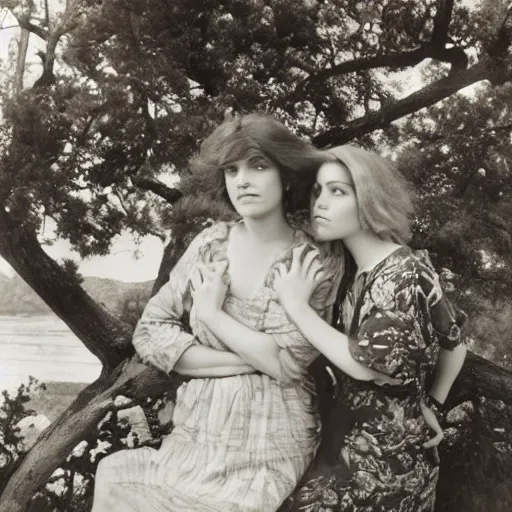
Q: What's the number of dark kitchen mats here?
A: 0